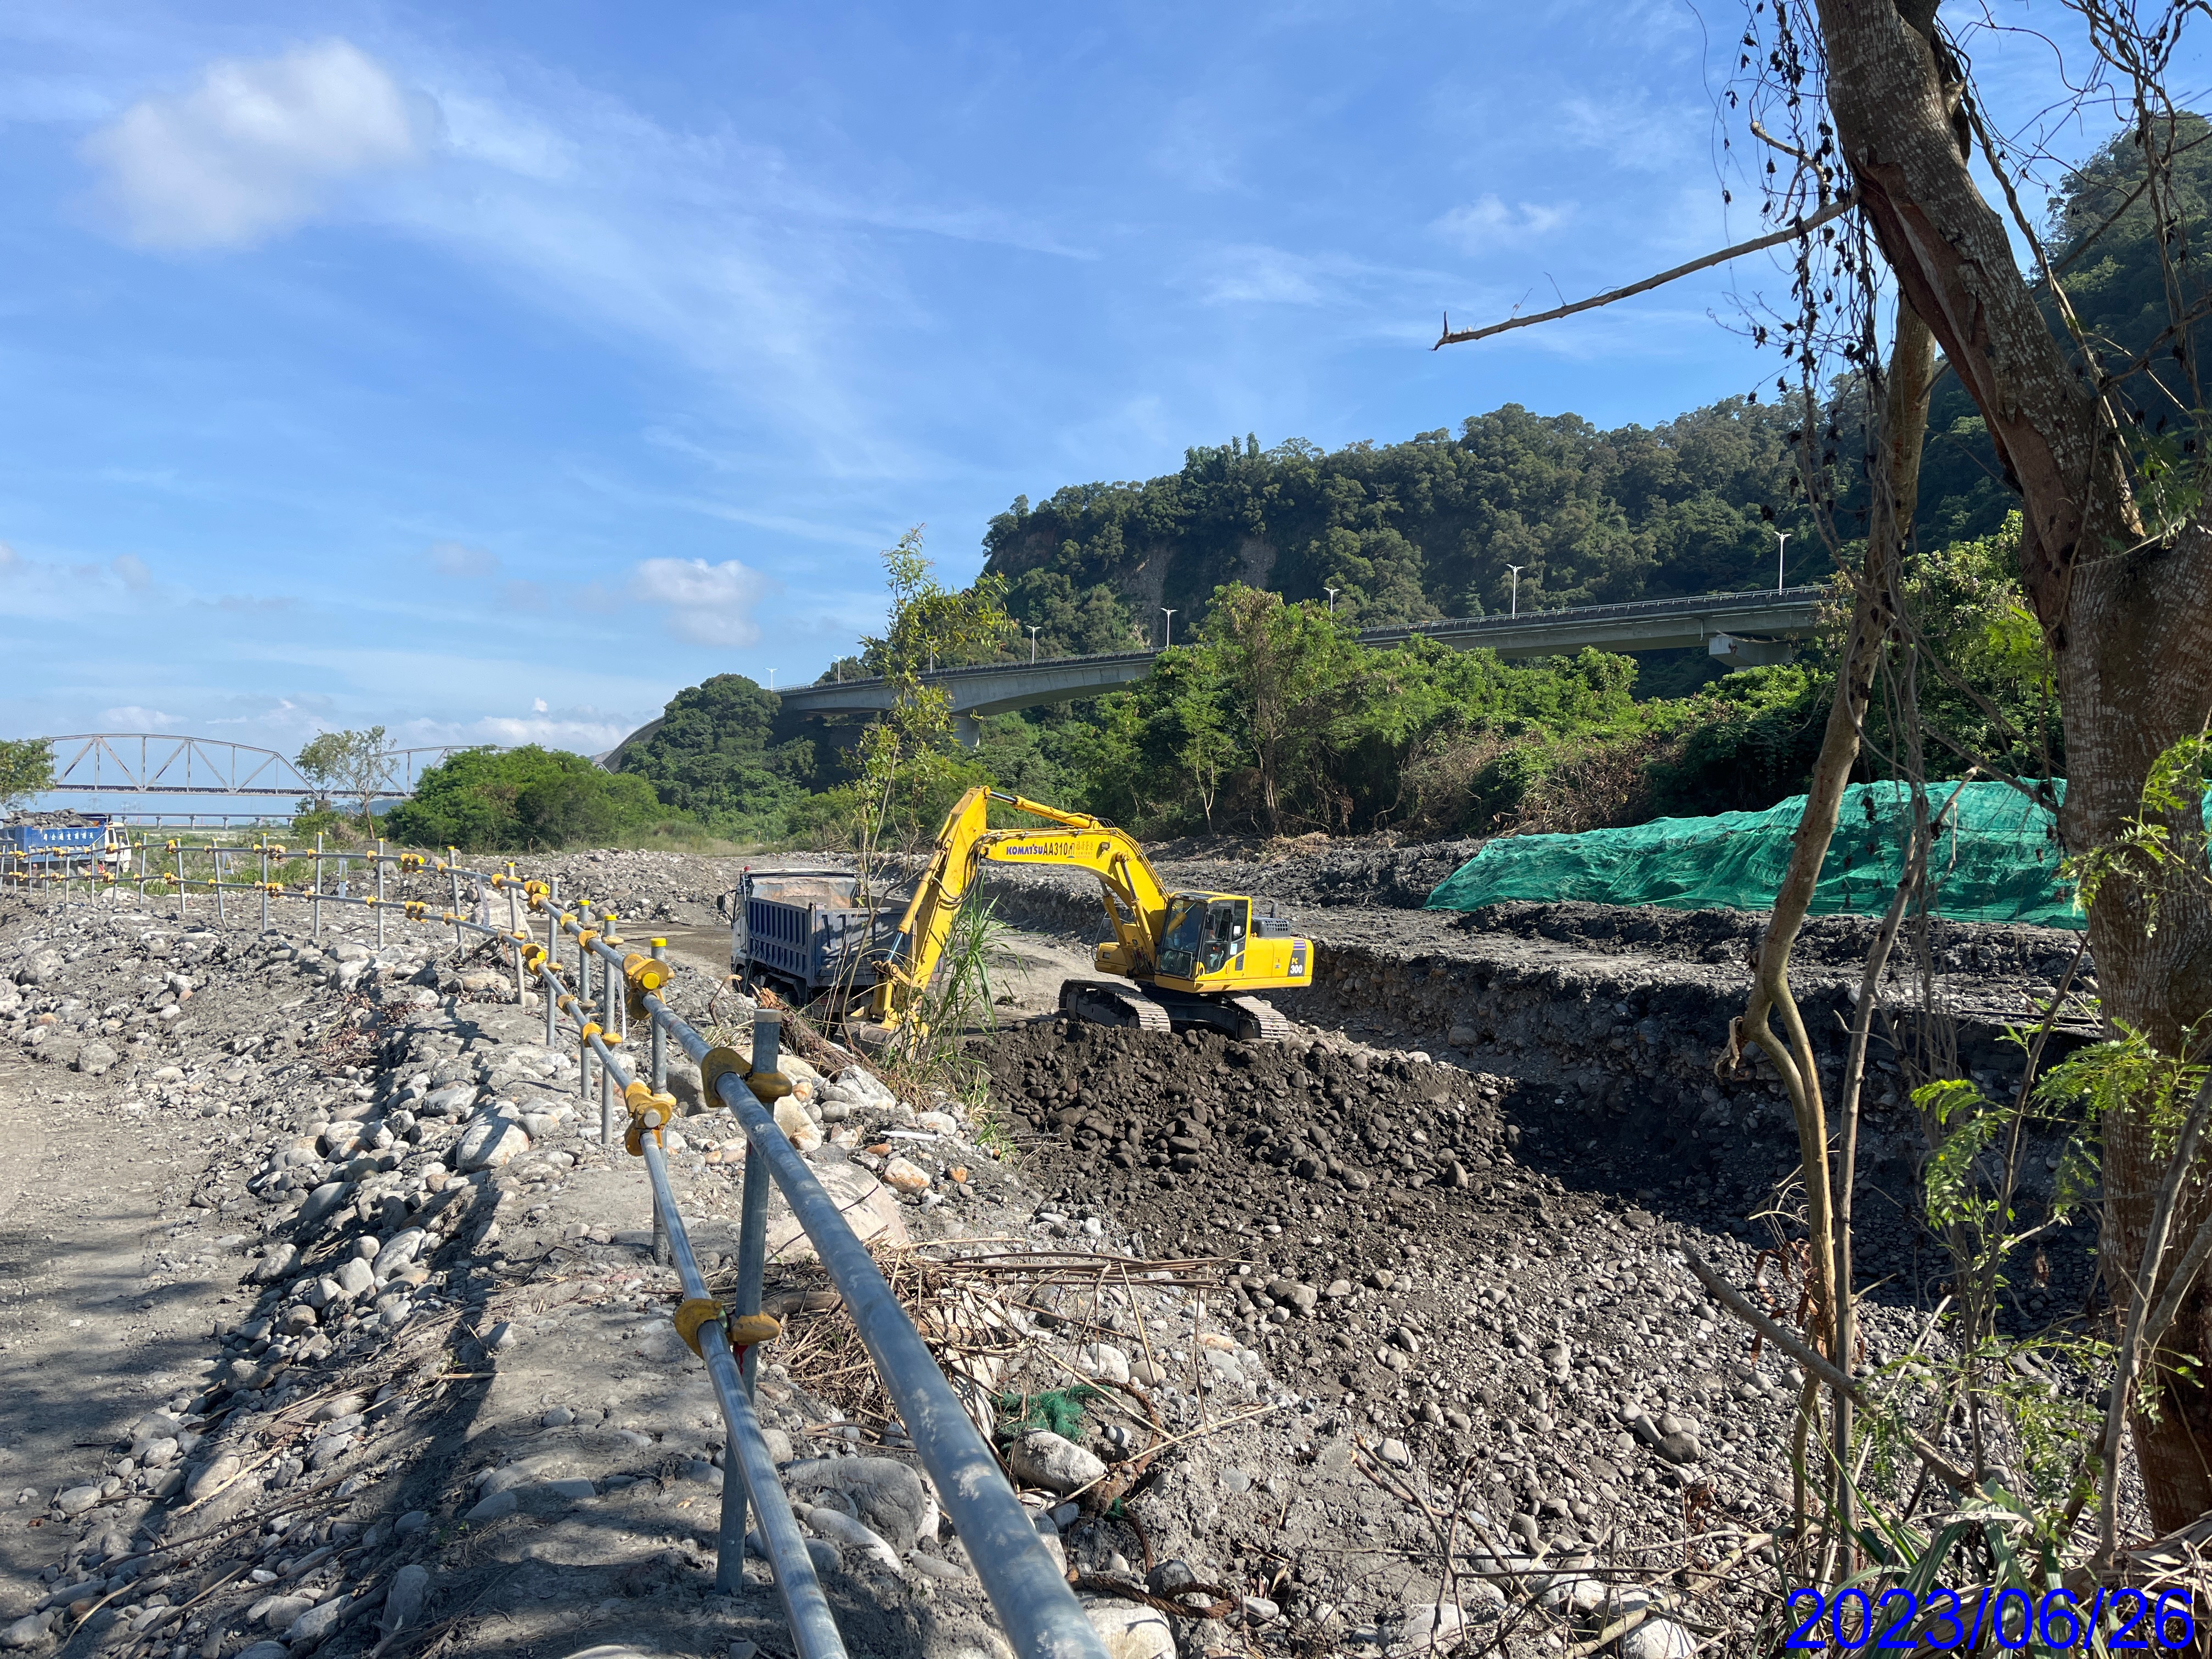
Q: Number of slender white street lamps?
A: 8